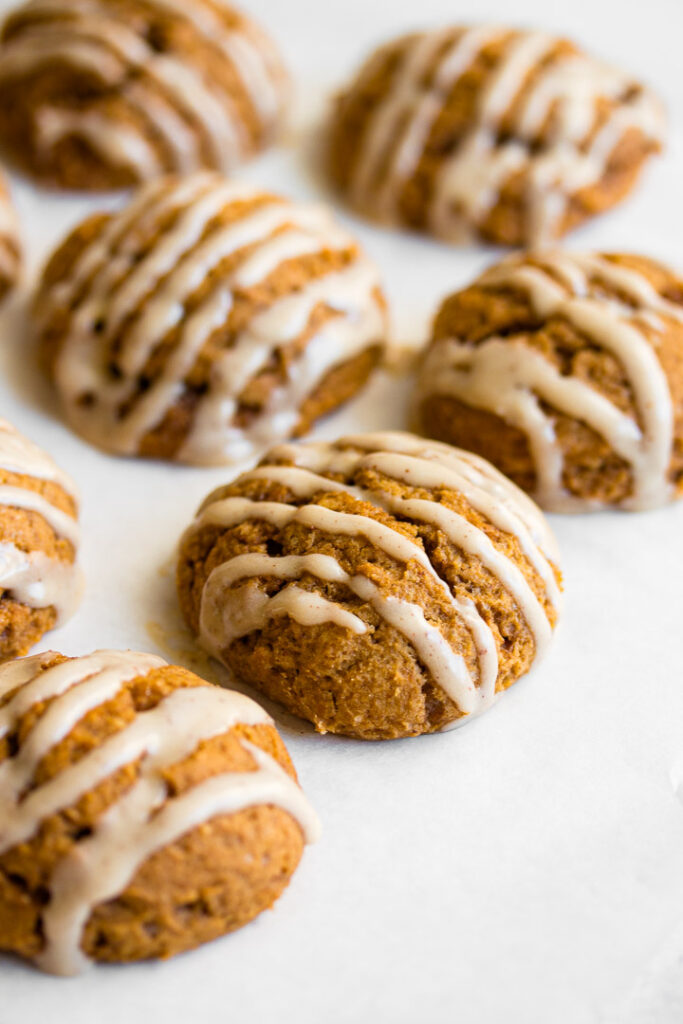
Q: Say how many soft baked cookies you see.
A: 8